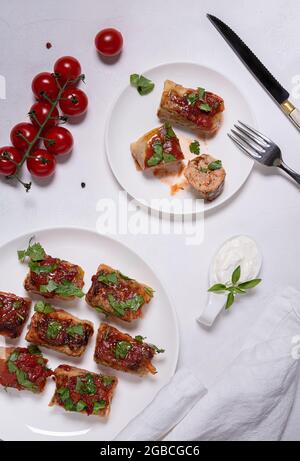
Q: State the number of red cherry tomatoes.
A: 9